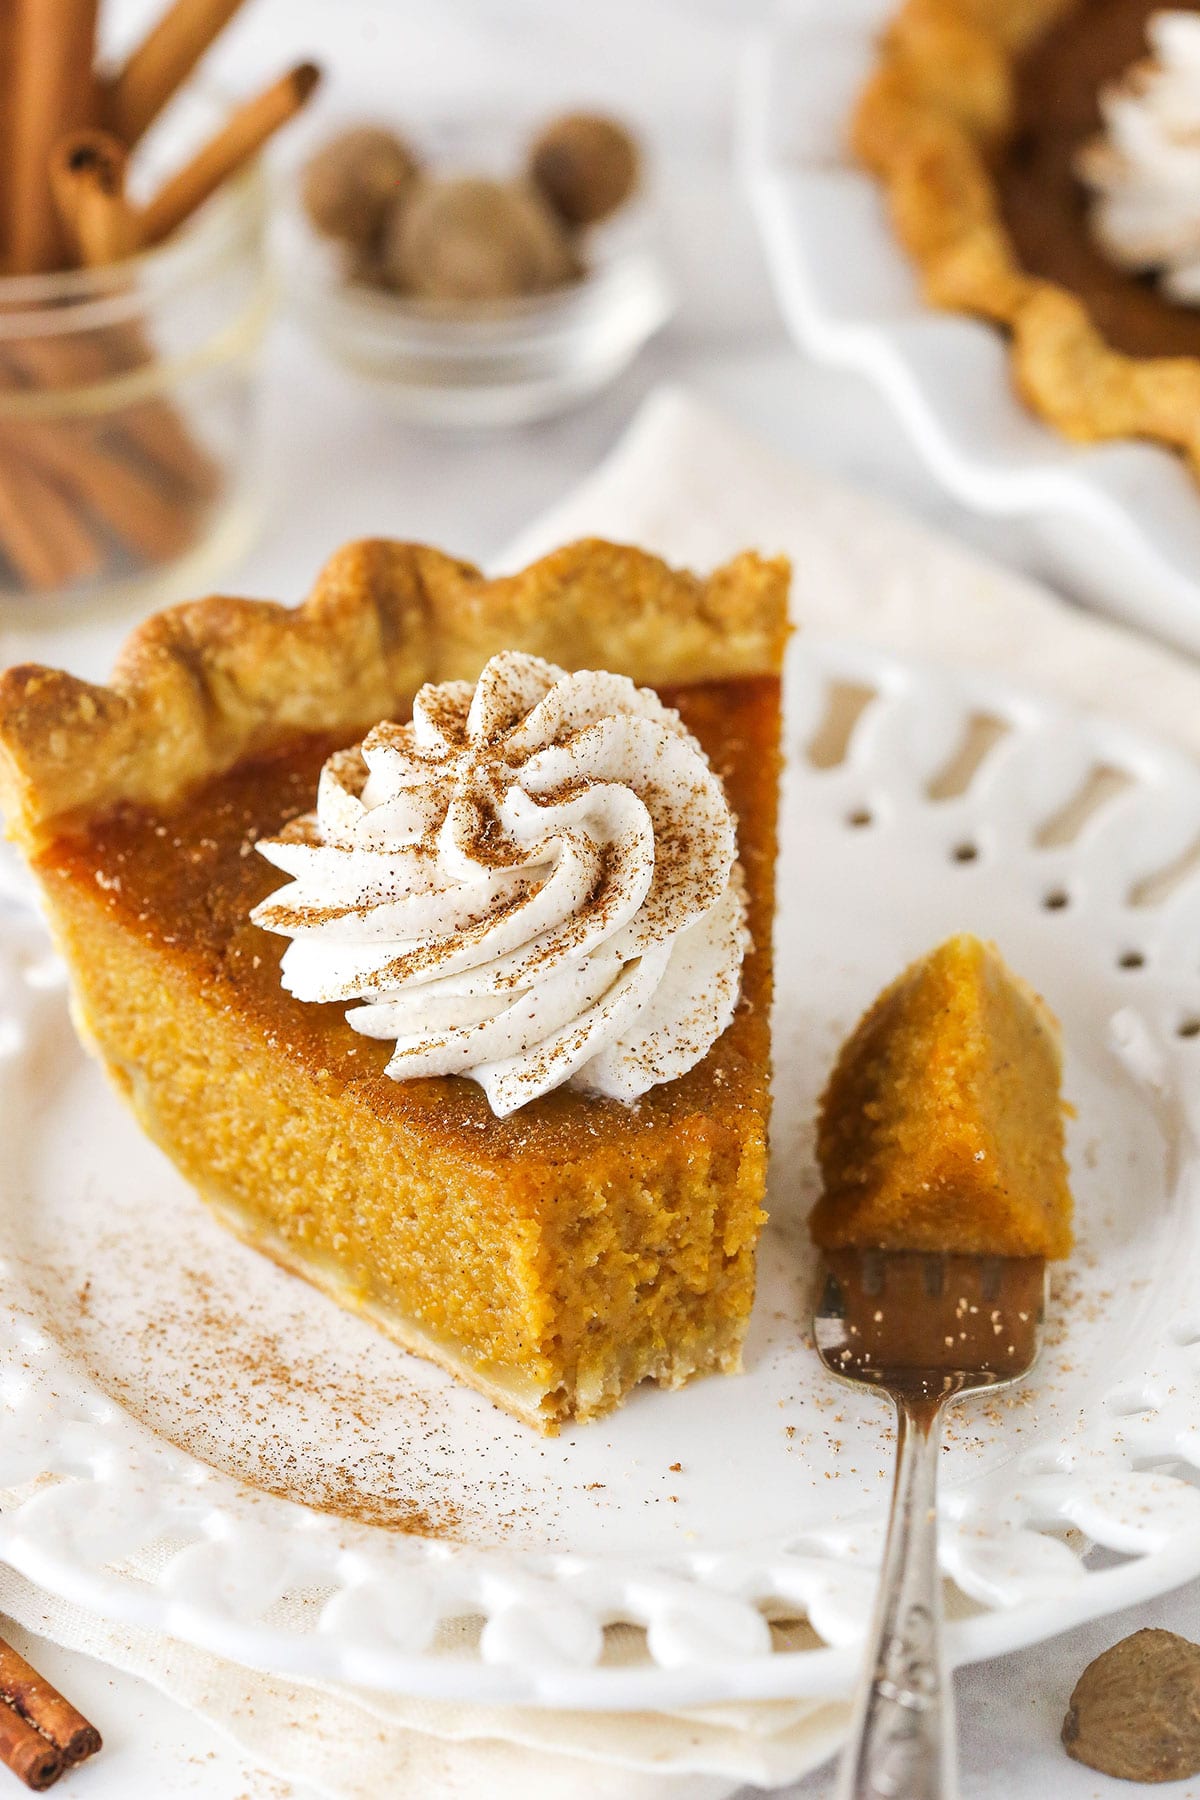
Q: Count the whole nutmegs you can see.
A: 4